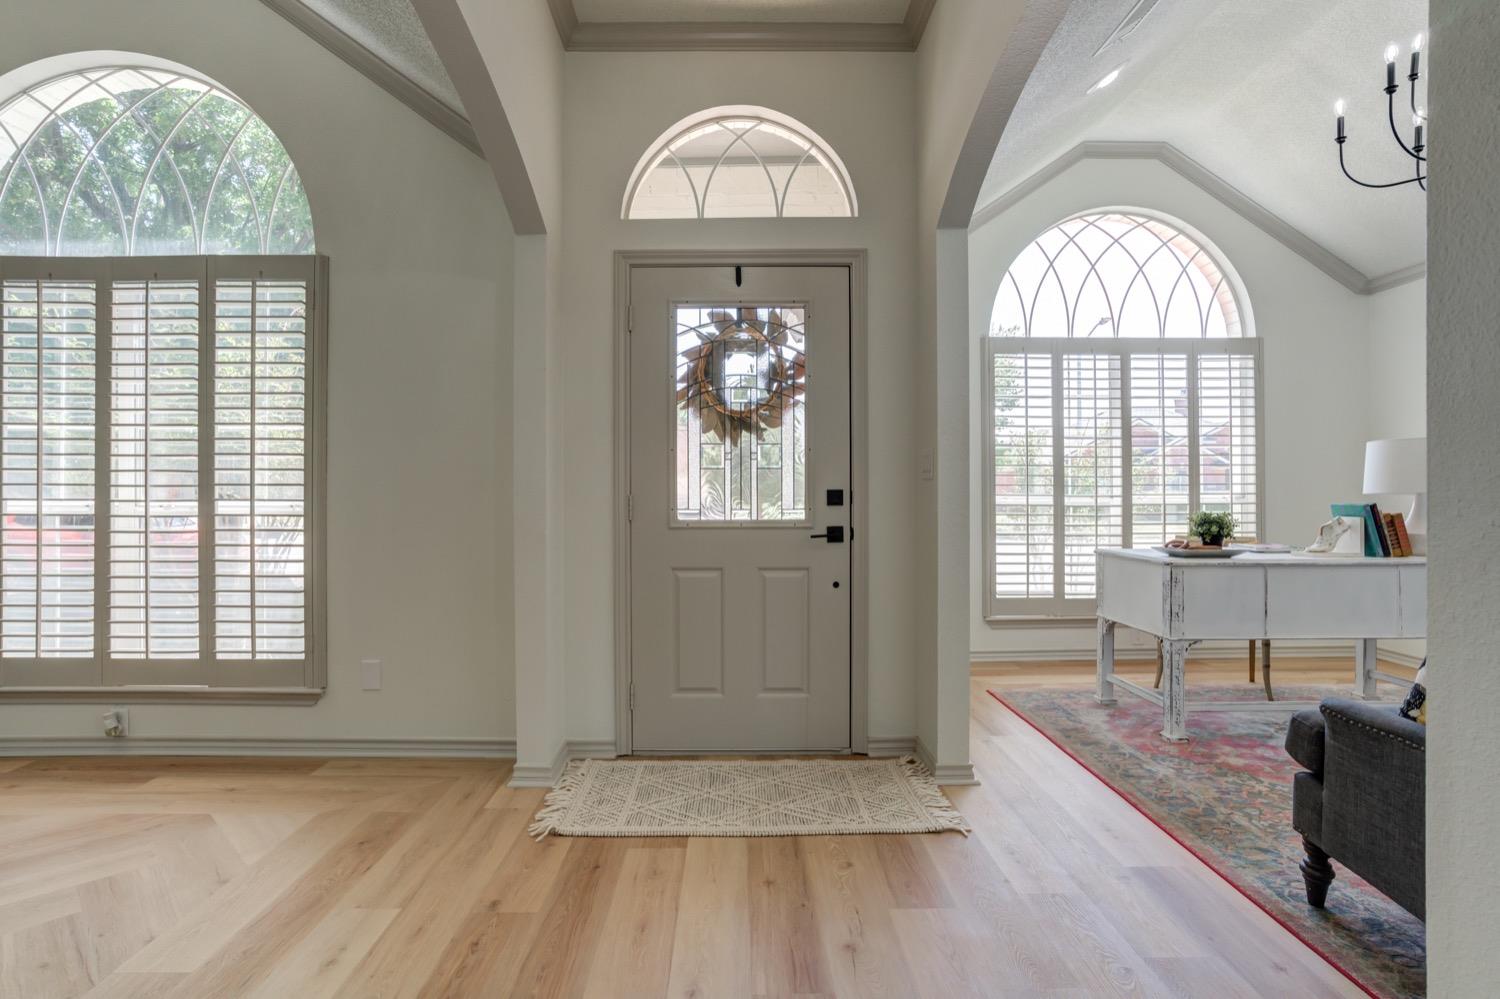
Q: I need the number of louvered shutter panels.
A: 7